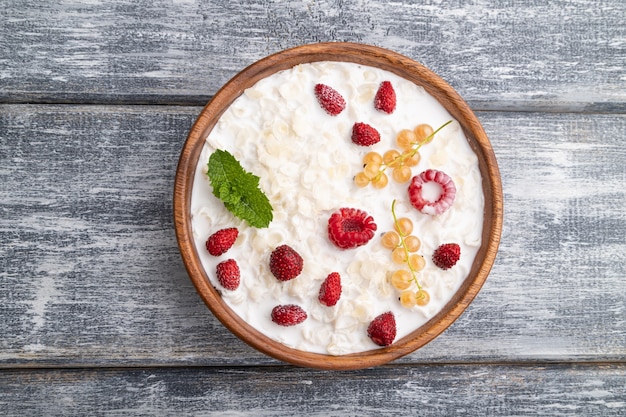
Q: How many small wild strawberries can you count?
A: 10